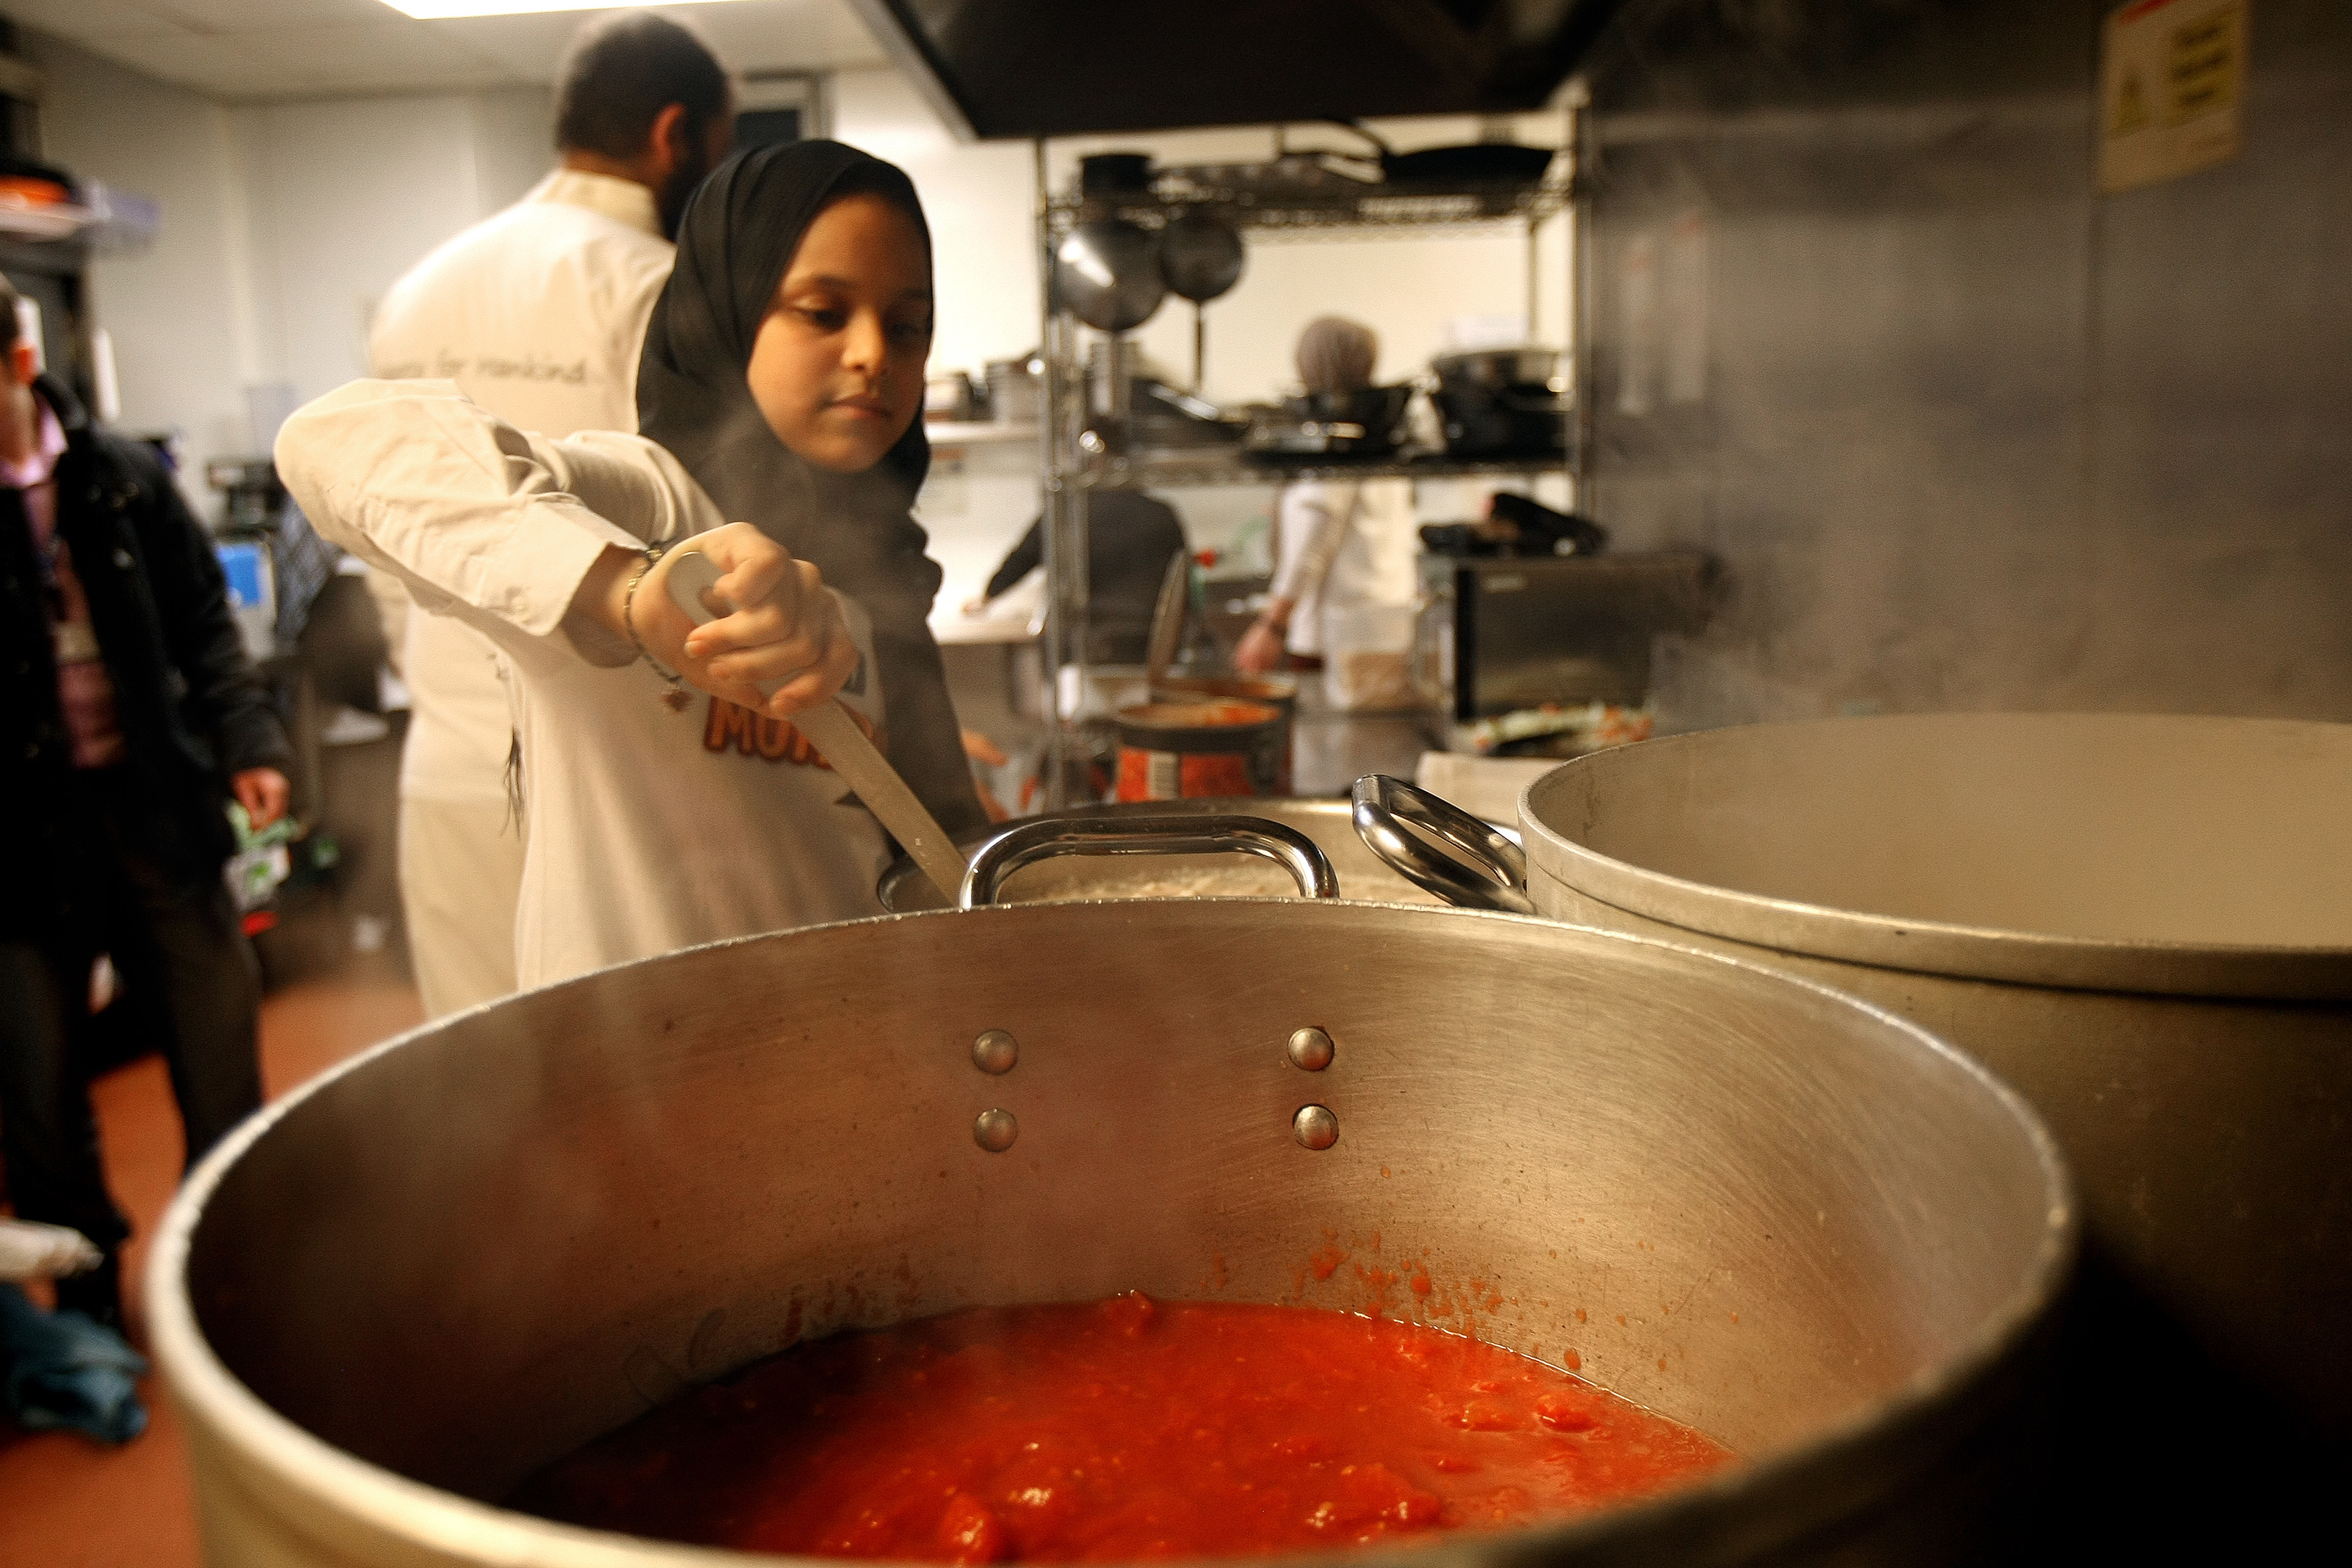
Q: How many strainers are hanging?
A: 2